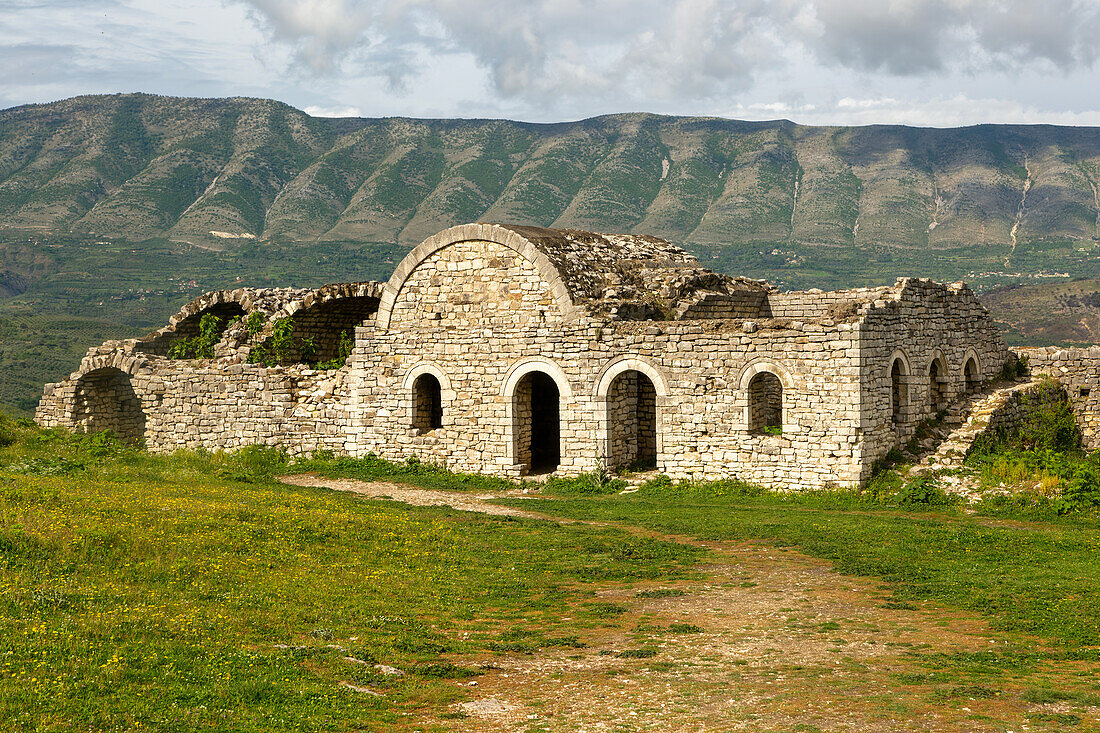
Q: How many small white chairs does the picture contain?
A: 0